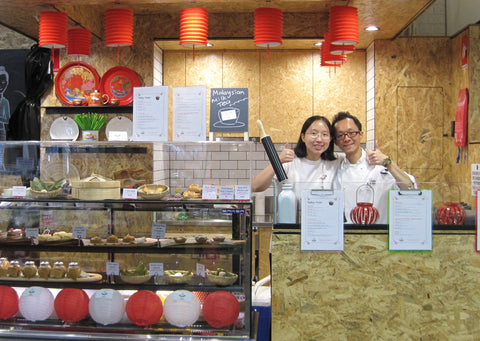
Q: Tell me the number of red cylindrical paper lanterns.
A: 9